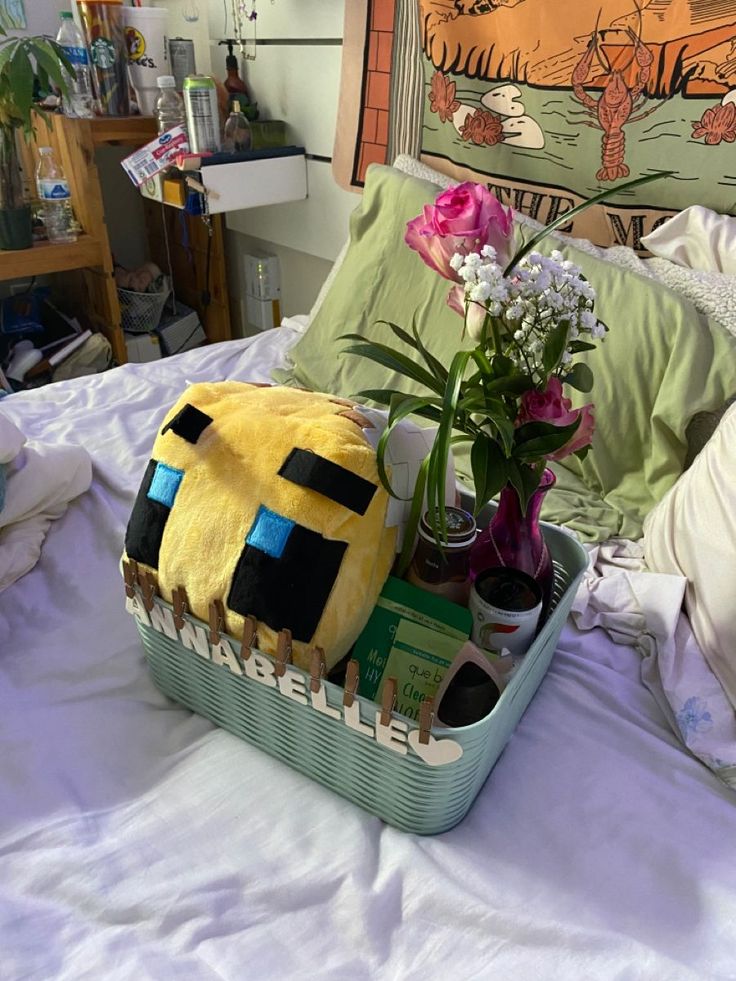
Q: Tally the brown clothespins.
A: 10